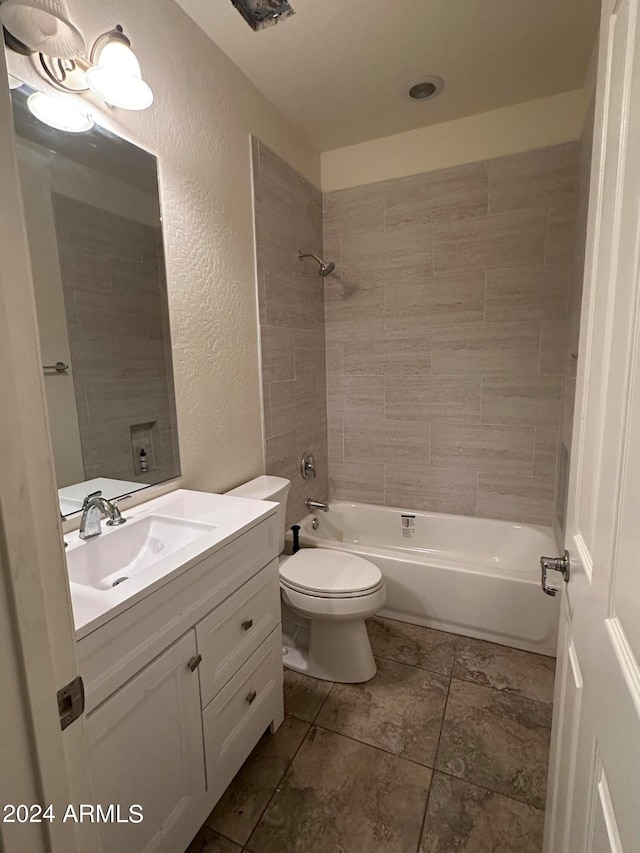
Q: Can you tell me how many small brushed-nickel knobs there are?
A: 3